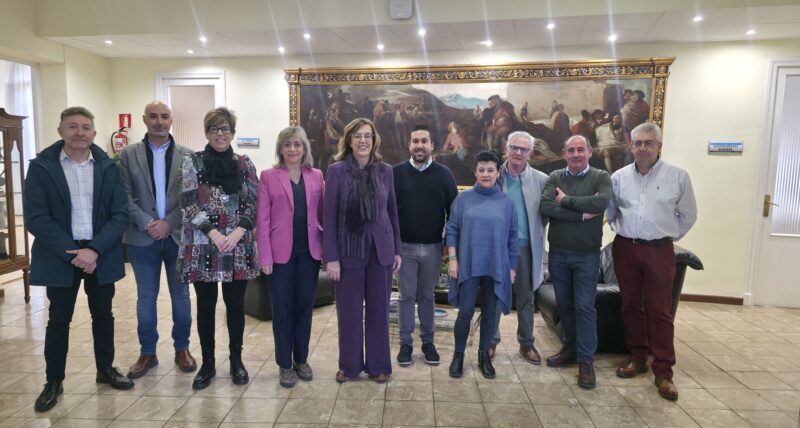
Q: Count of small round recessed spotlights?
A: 12